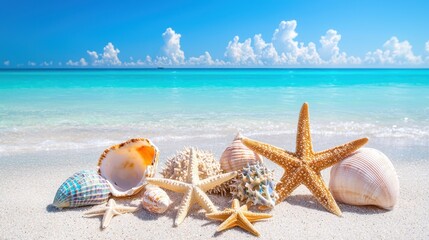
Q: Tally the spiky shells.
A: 2